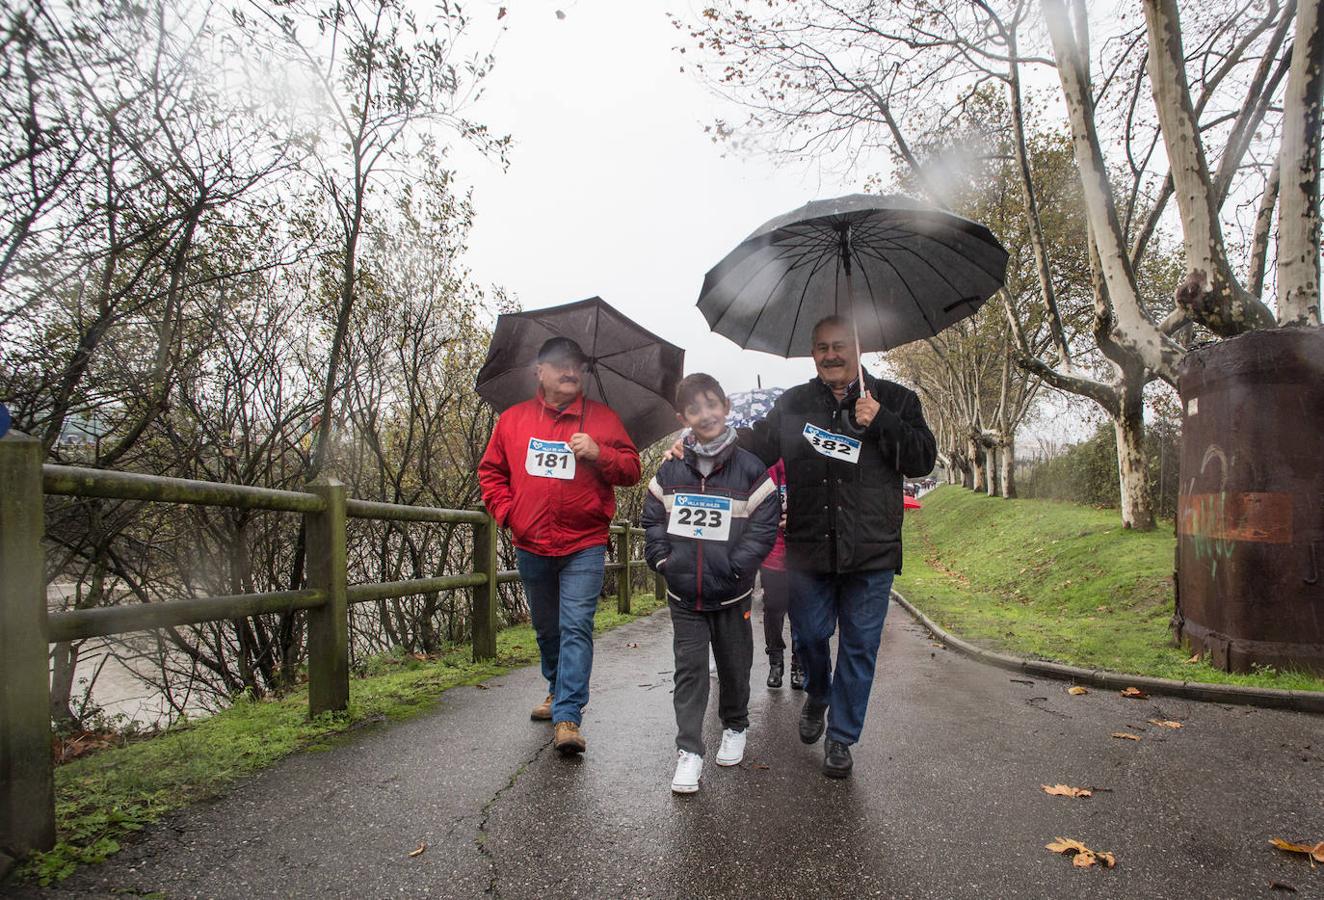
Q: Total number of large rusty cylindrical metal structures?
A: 1